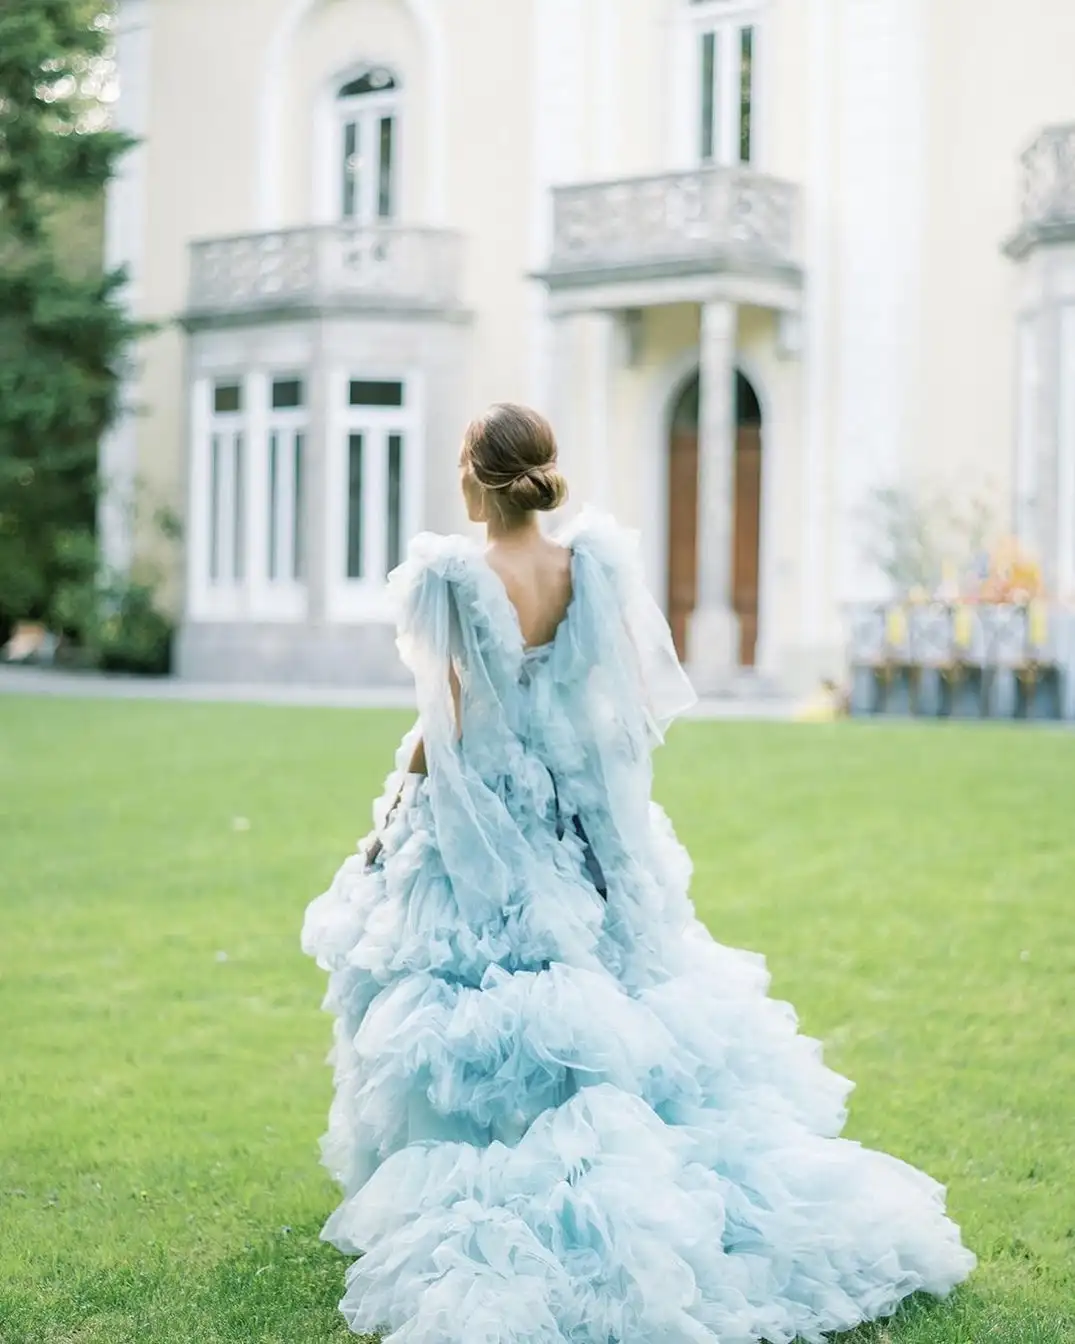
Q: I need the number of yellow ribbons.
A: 3